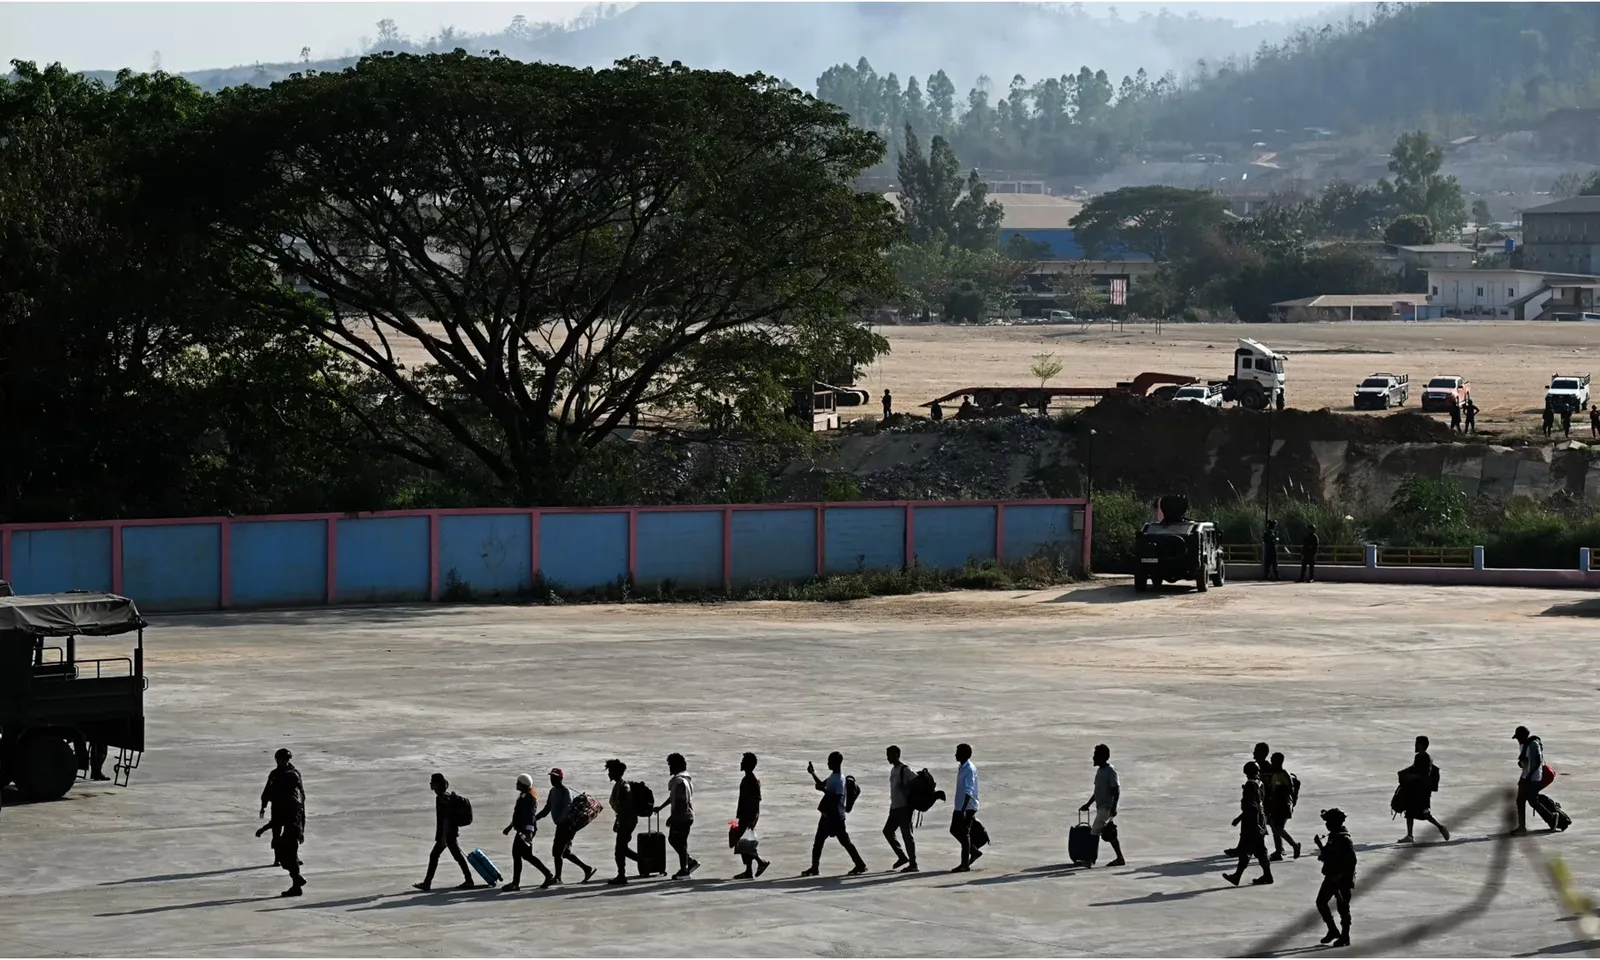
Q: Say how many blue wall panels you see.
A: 11